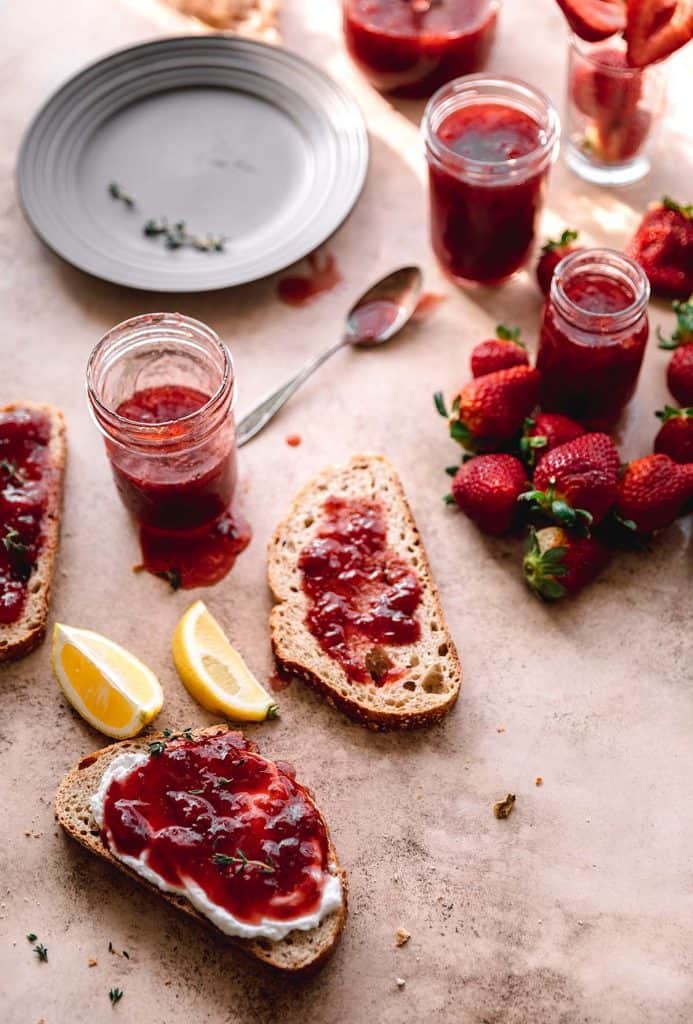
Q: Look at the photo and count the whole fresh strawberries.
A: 11